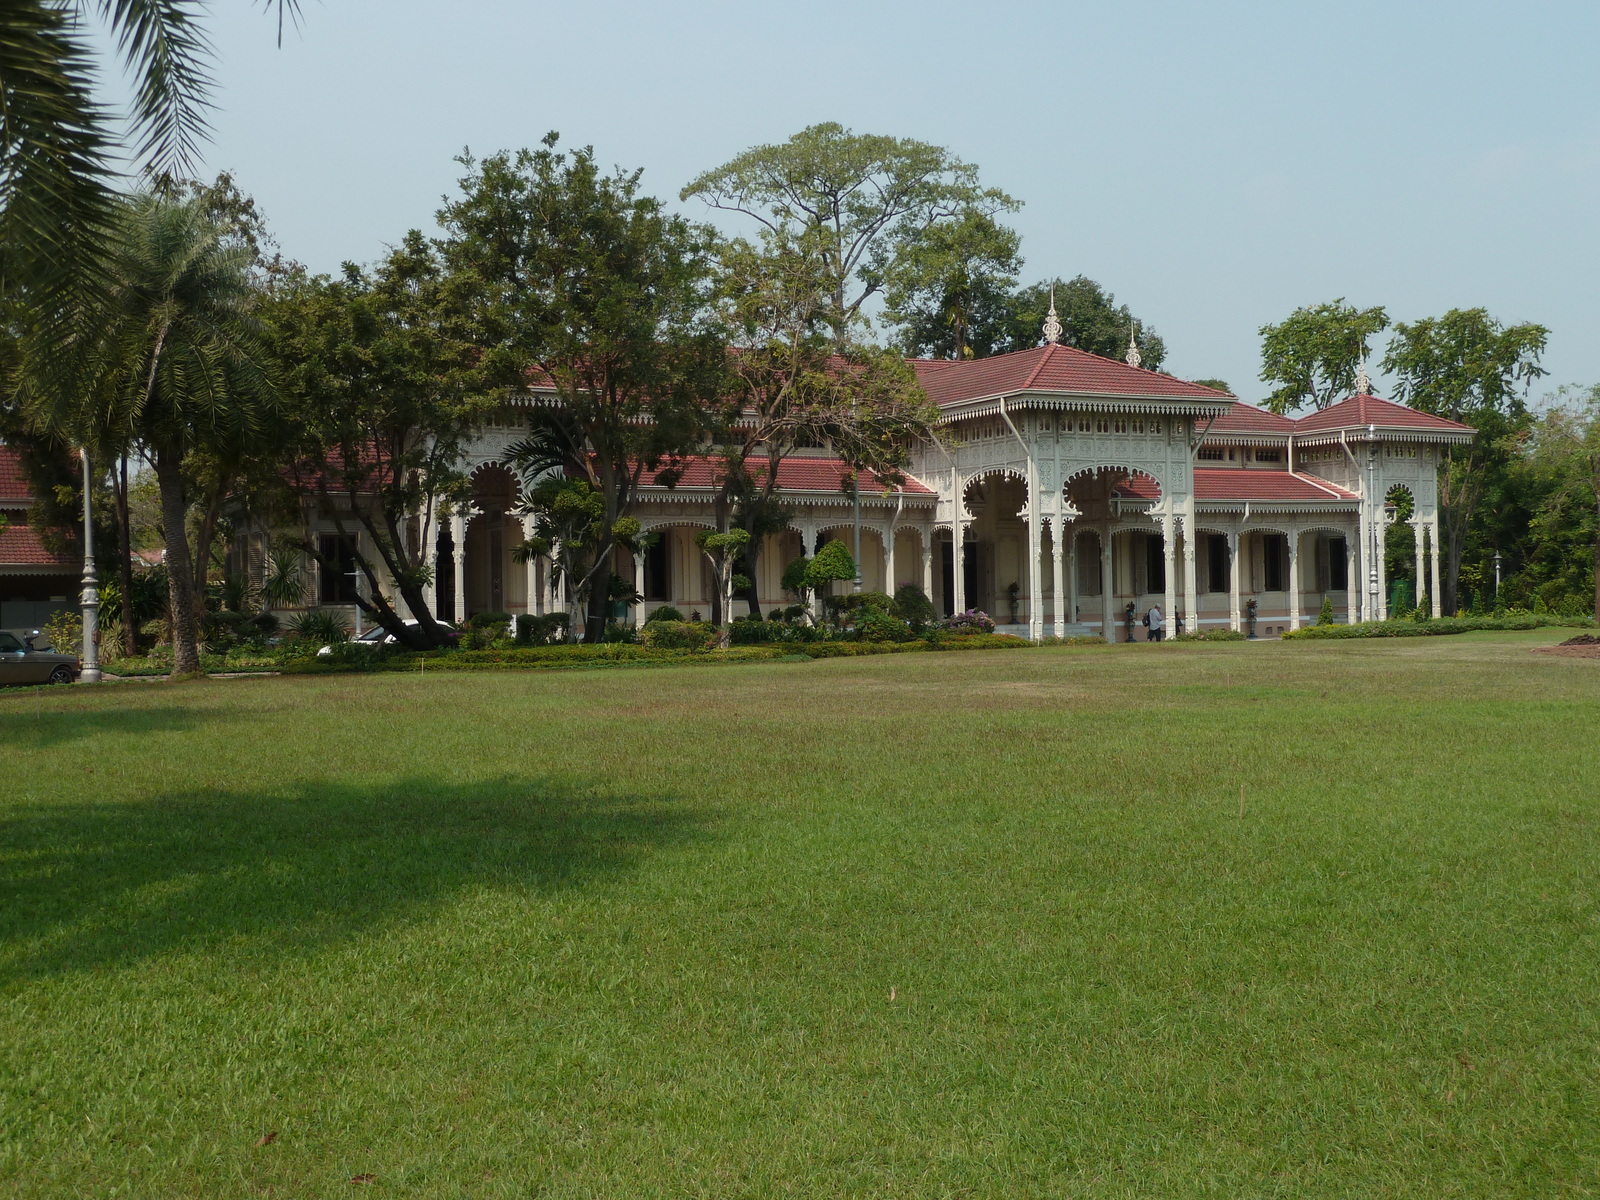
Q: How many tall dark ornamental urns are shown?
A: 3